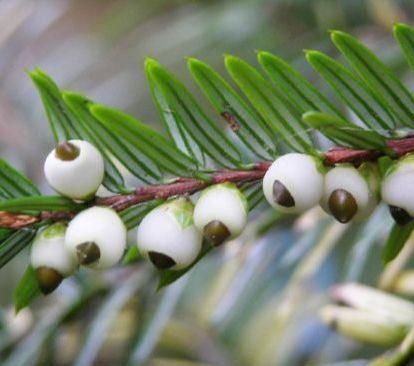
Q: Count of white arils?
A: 8